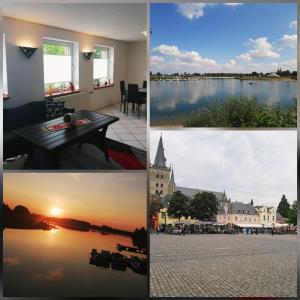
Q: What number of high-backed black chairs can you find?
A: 3